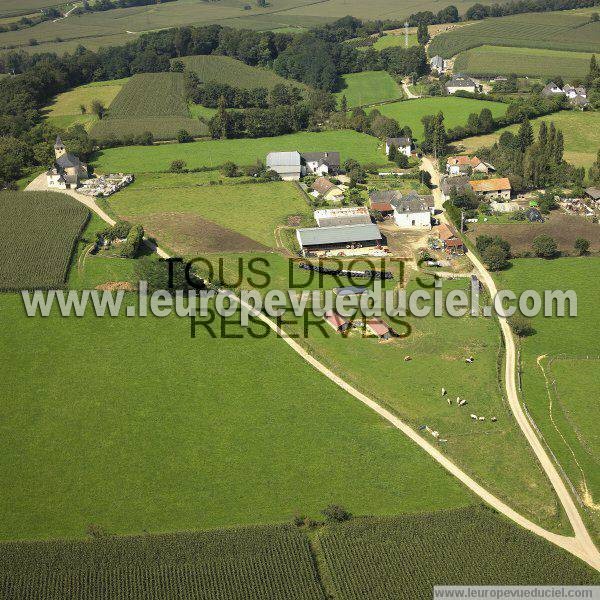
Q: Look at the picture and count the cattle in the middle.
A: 9